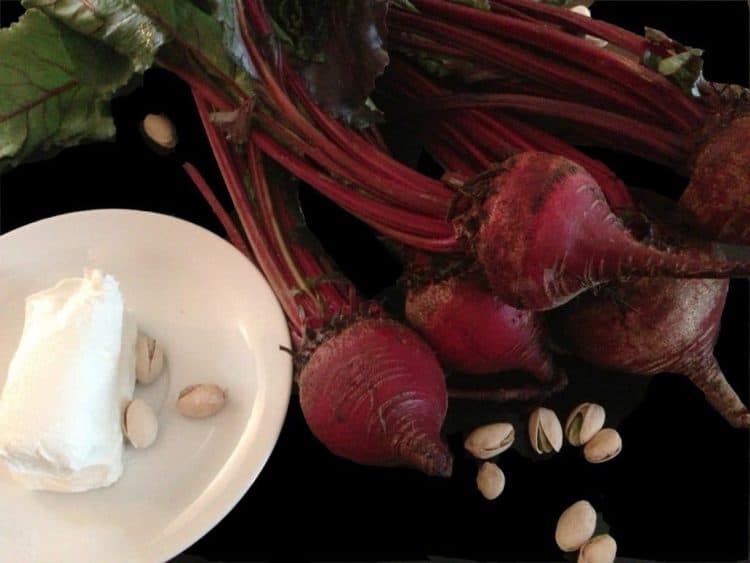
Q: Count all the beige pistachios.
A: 11